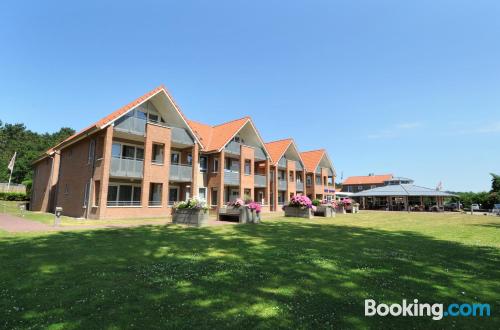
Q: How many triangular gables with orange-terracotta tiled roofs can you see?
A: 4